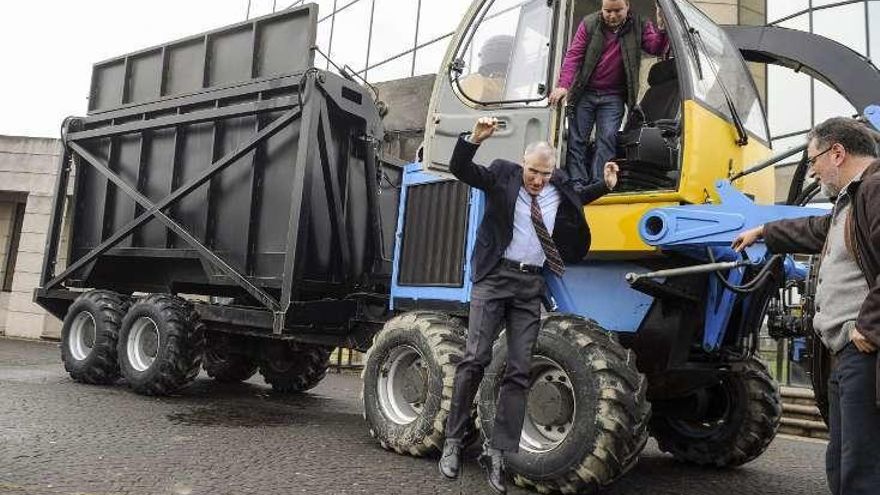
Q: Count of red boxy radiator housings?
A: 0